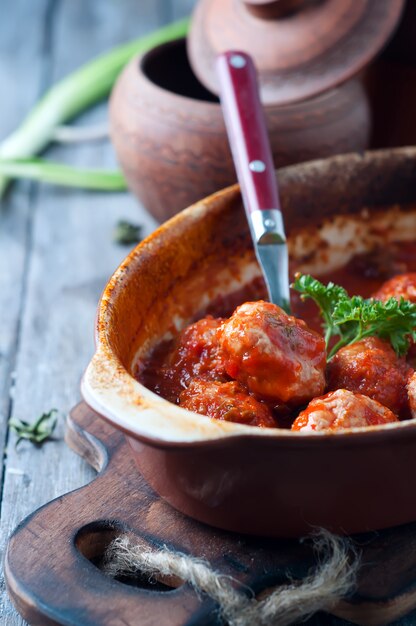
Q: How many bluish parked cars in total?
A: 0